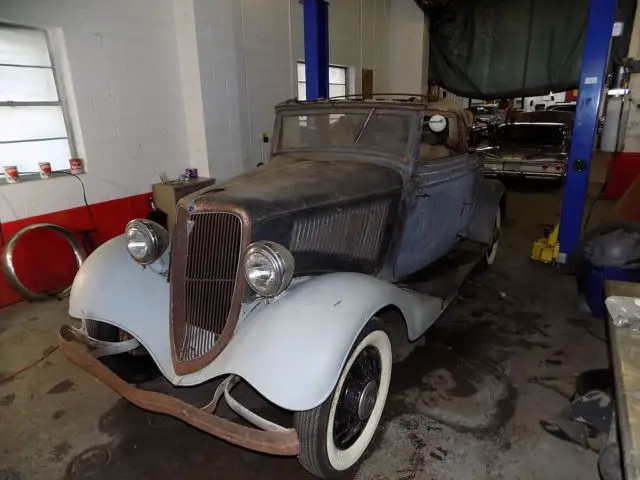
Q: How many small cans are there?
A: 3